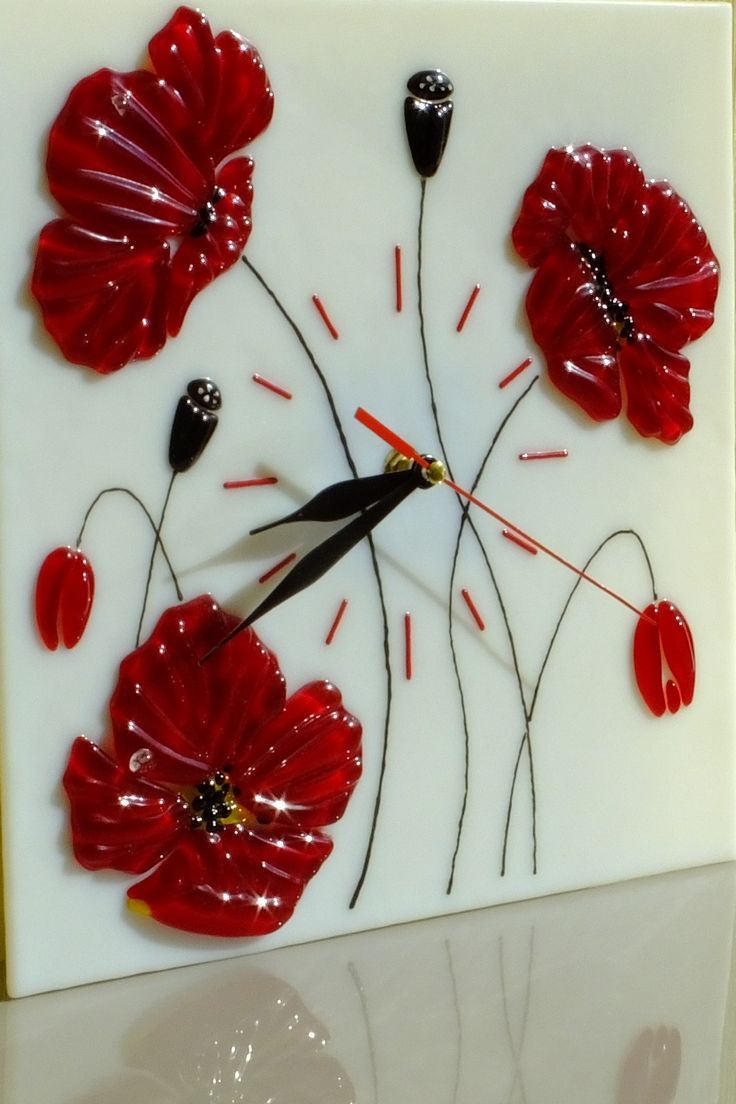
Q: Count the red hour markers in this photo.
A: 12